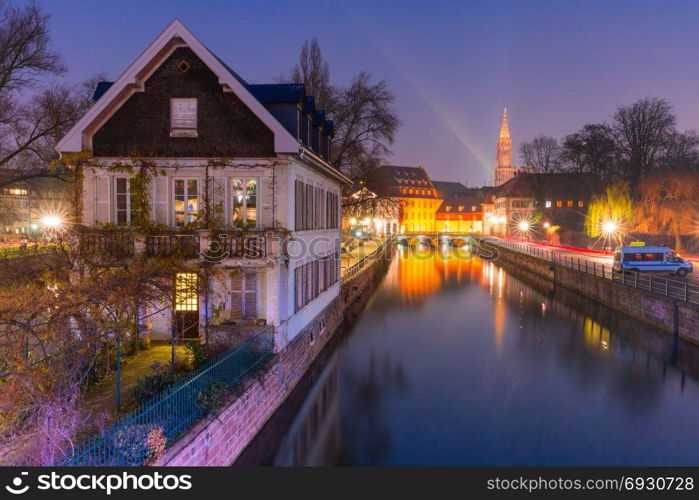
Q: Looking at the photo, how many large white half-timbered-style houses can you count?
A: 1